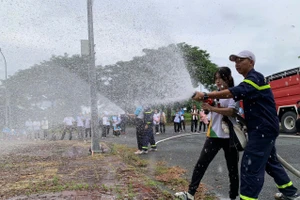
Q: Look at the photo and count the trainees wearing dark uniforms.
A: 2